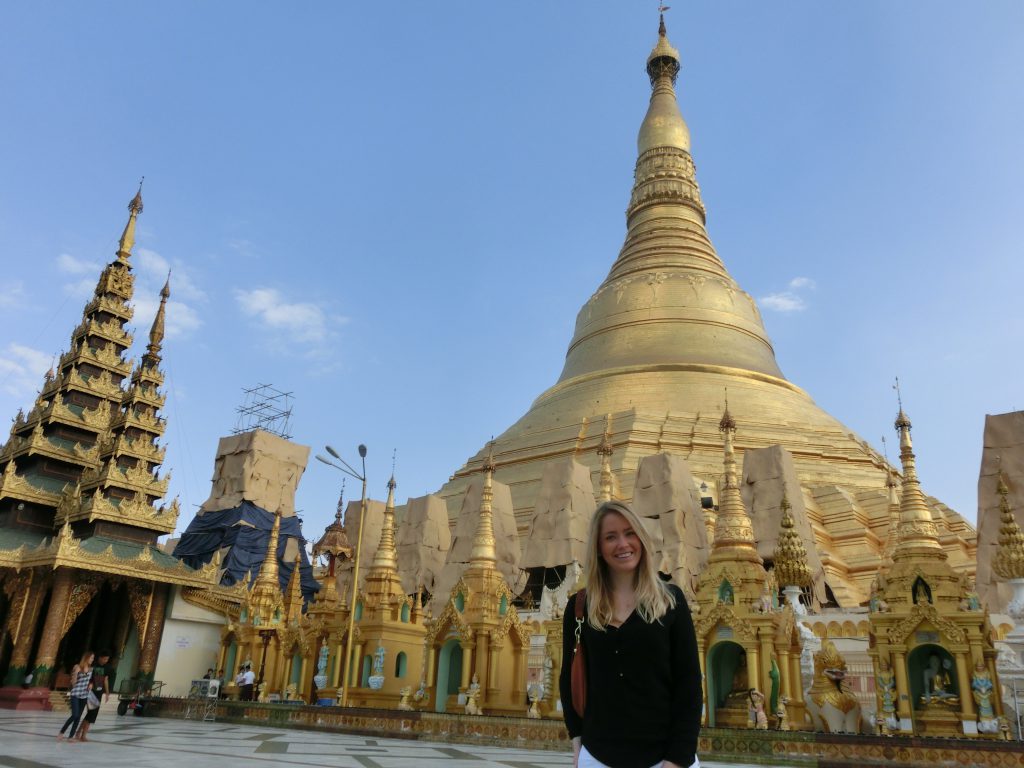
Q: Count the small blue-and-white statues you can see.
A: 2